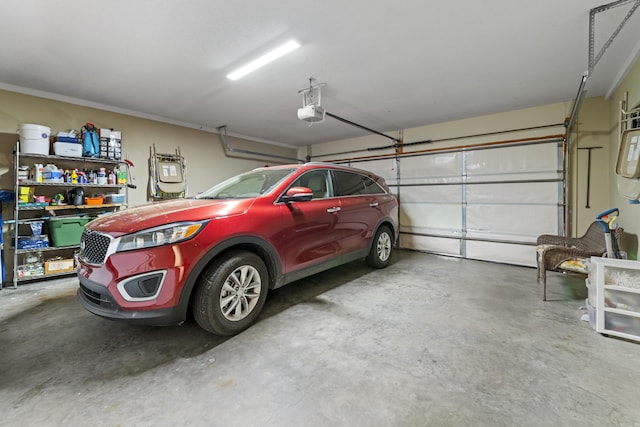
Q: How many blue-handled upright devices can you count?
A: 1